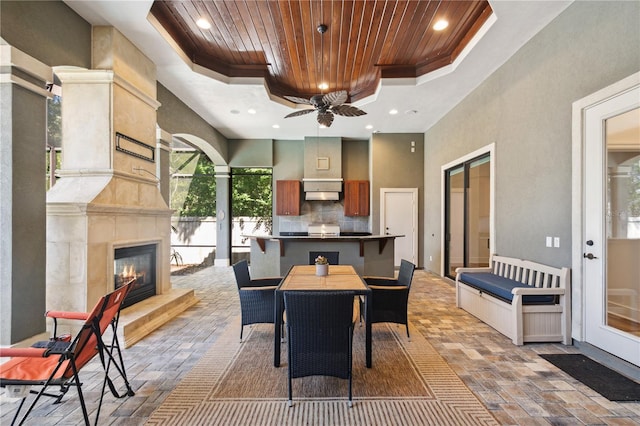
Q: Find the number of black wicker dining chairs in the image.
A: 4